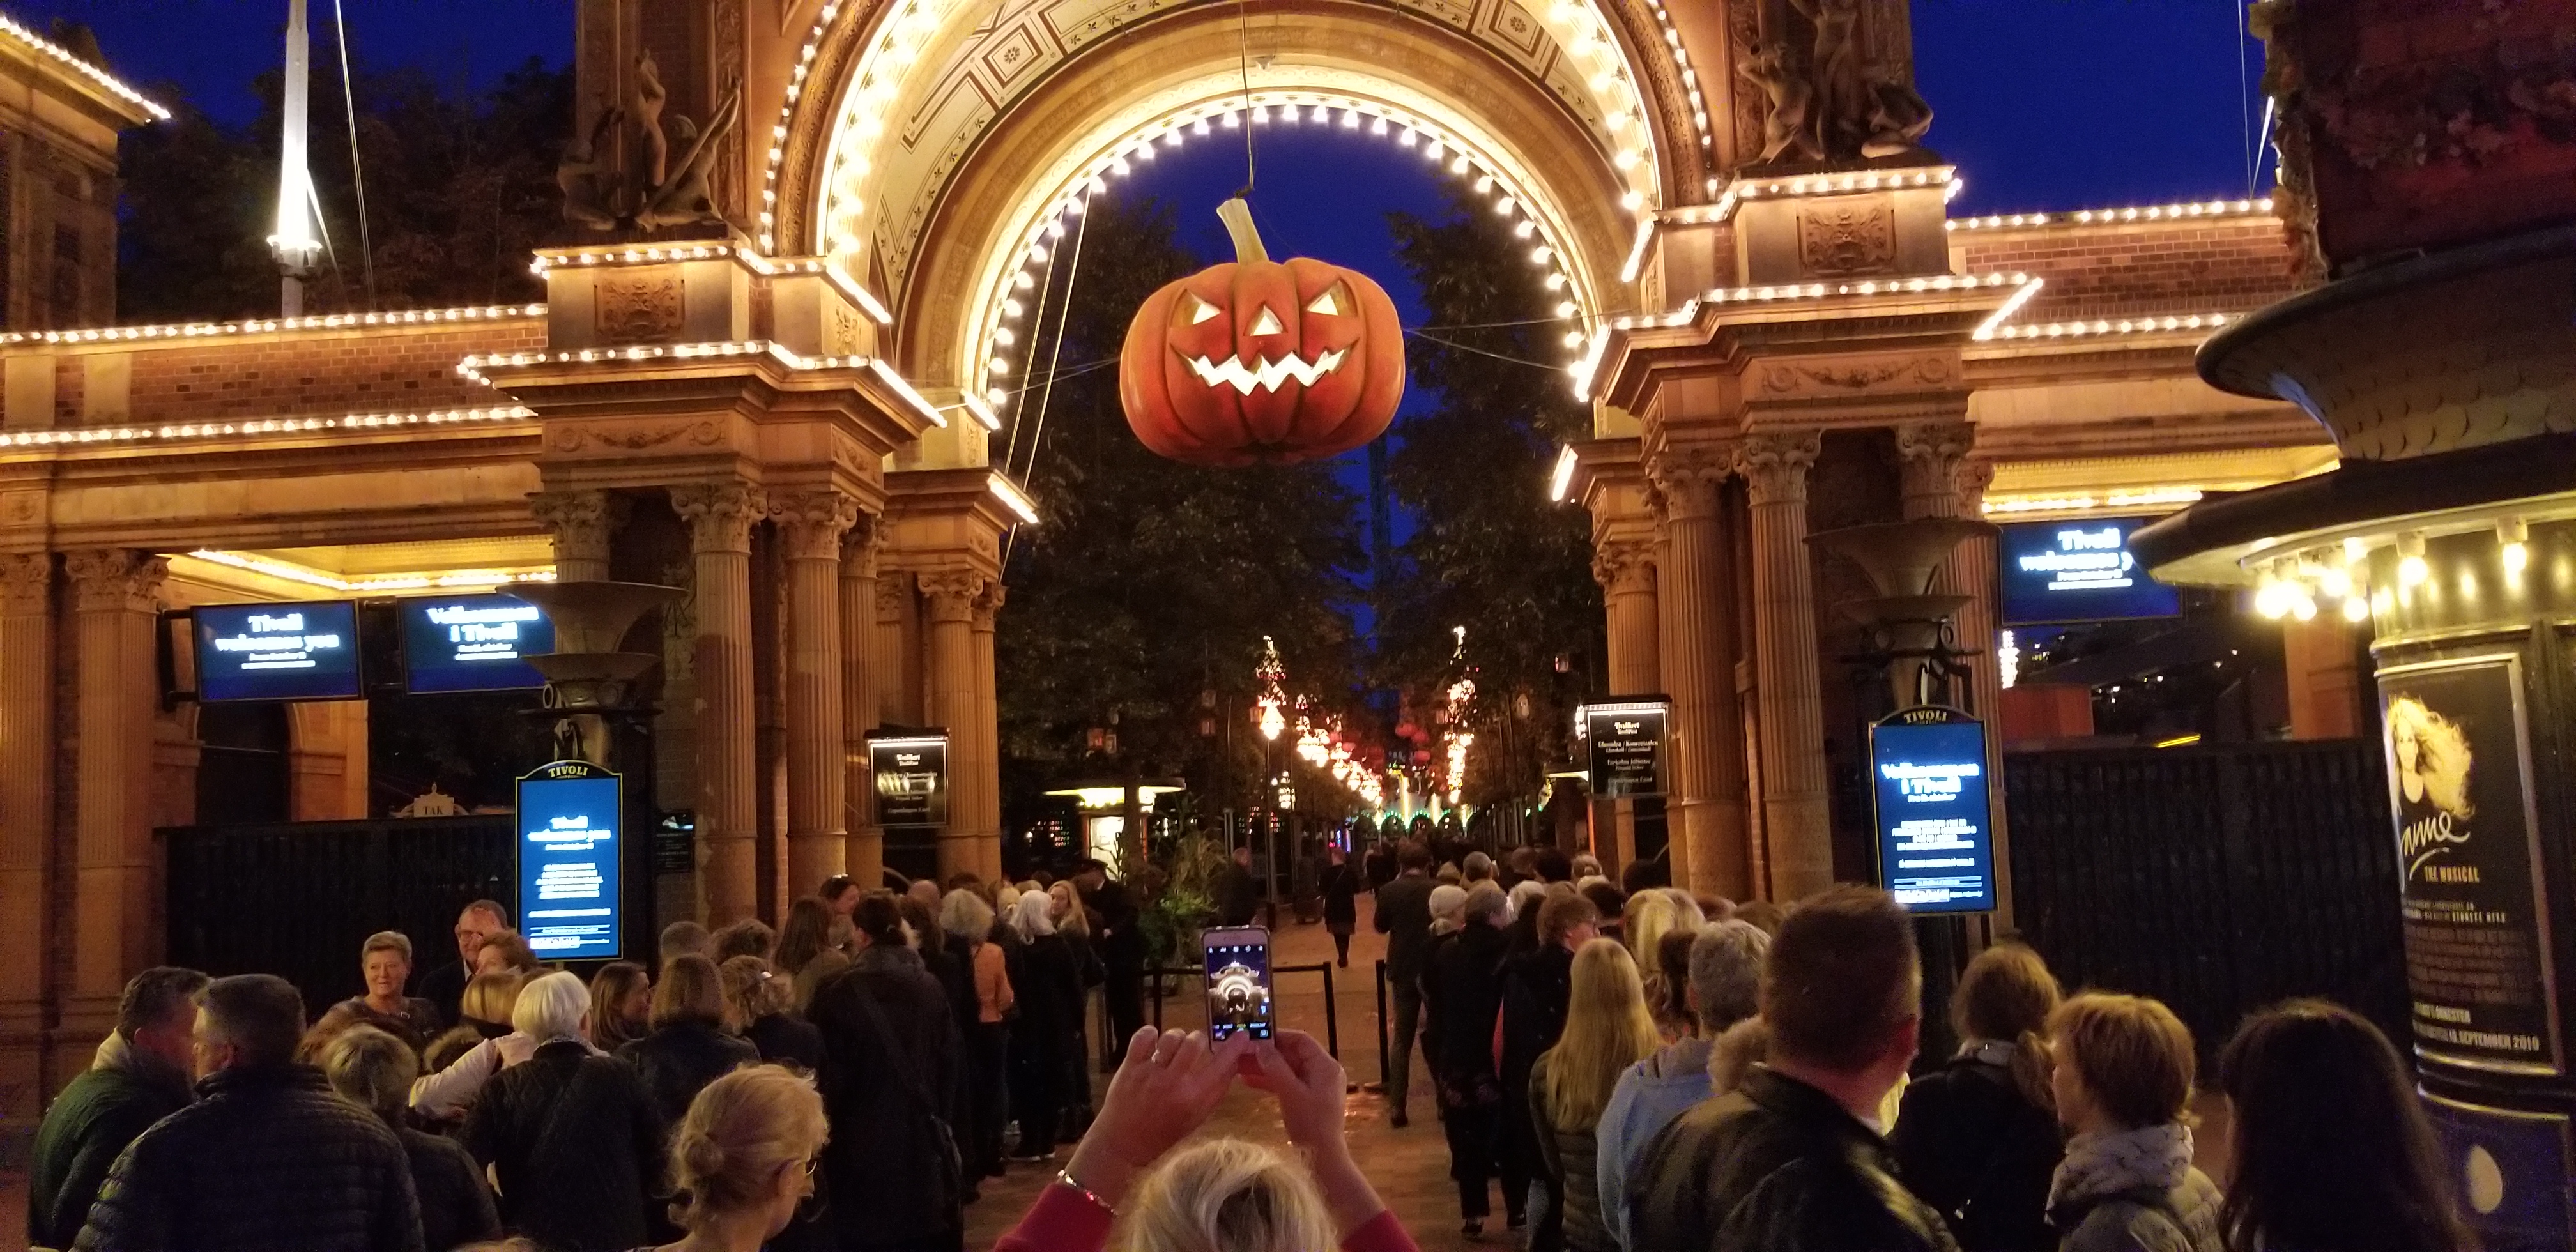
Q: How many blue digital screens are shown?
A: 5